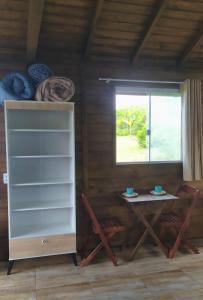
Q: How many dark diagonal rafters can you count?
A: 4